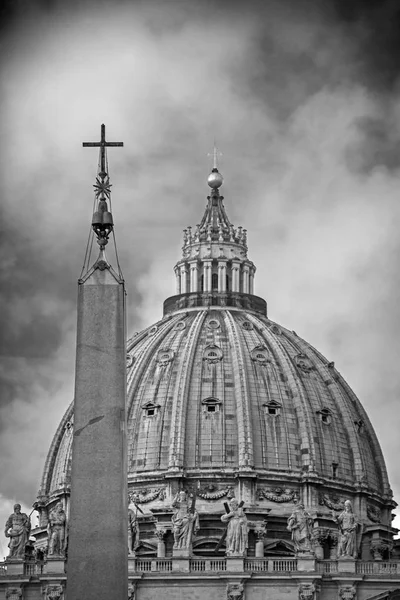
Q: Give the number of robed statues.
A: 7